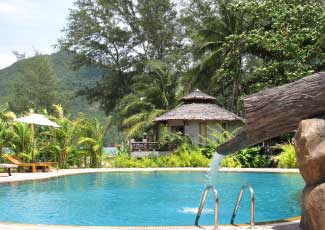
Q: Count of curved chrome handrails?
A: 2